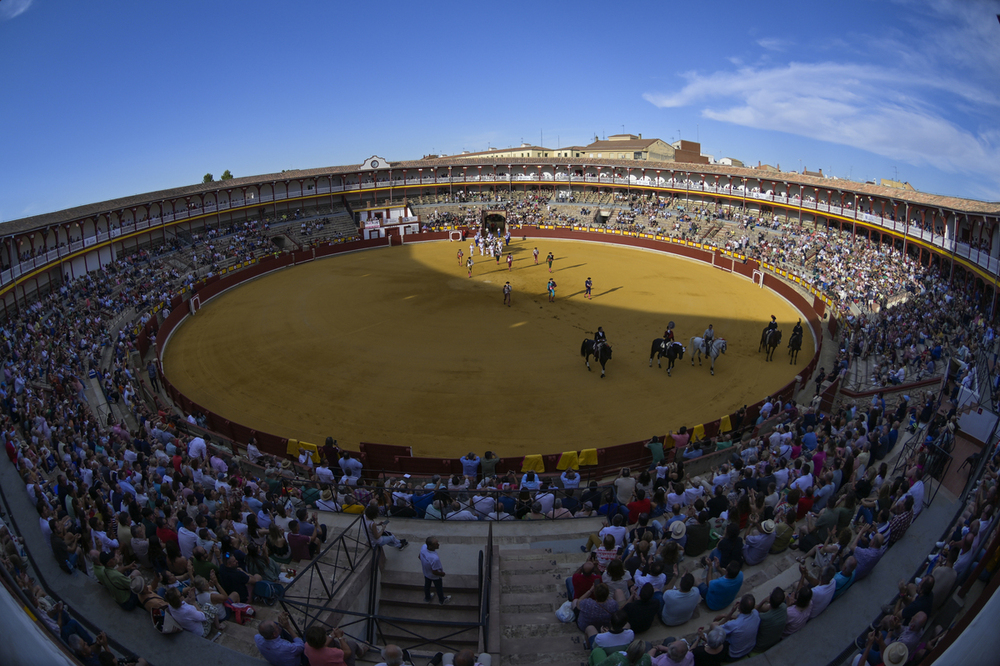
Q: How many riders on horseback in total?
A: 5